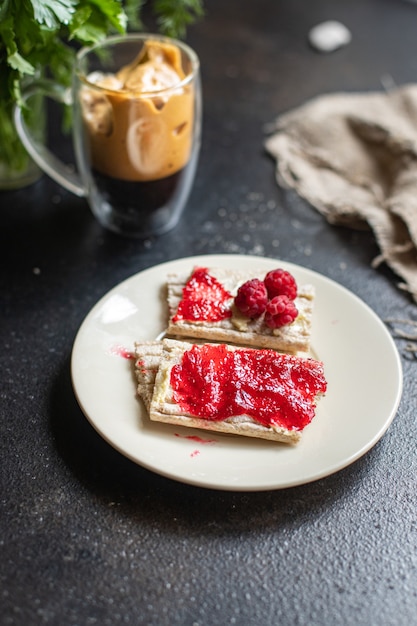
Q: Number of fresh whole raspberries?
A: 3